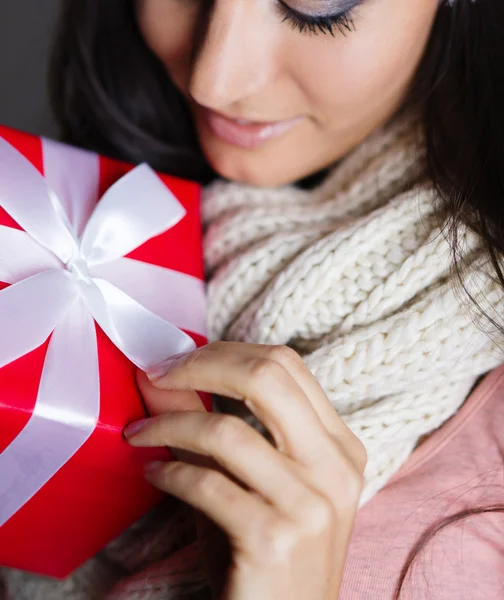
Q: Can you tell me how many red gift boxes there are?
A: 1